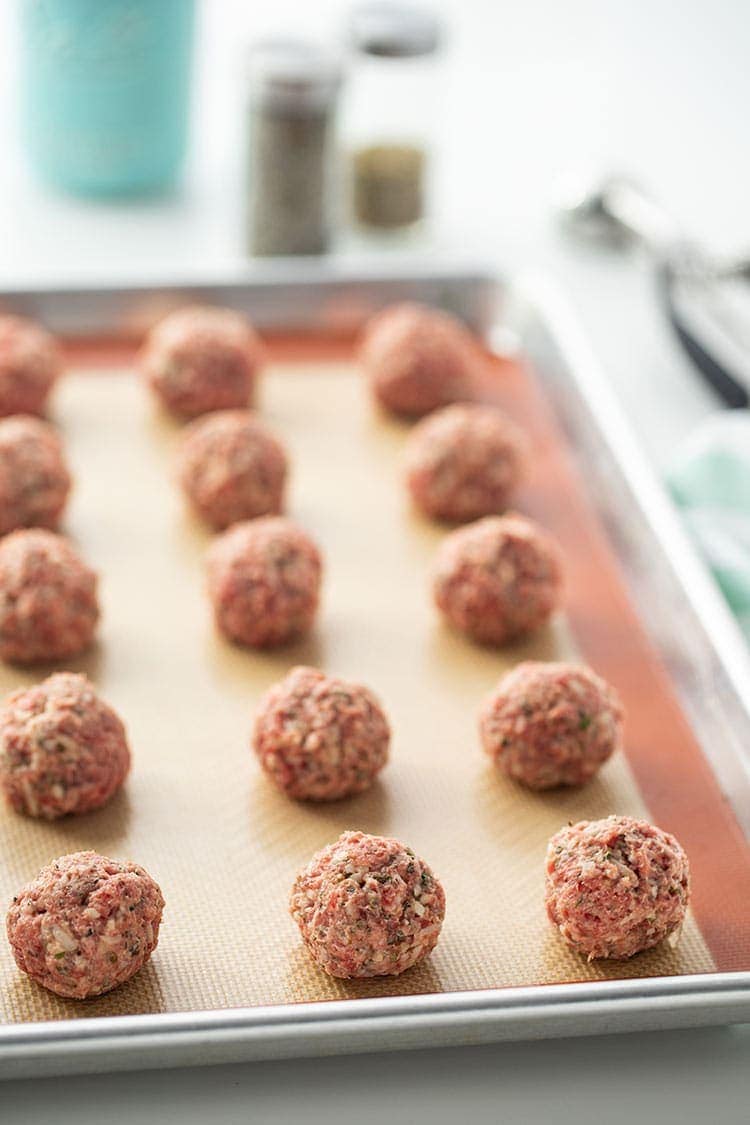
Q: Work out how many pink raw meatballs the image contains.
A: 15